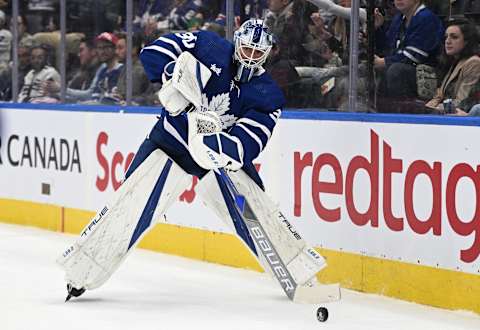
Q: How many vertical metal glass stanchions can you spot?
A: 5